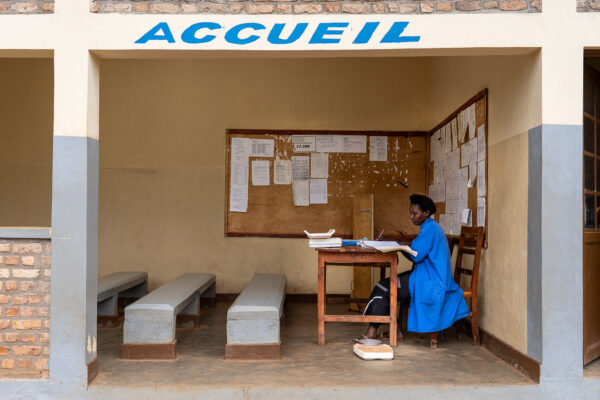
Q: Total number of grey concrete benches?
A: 3